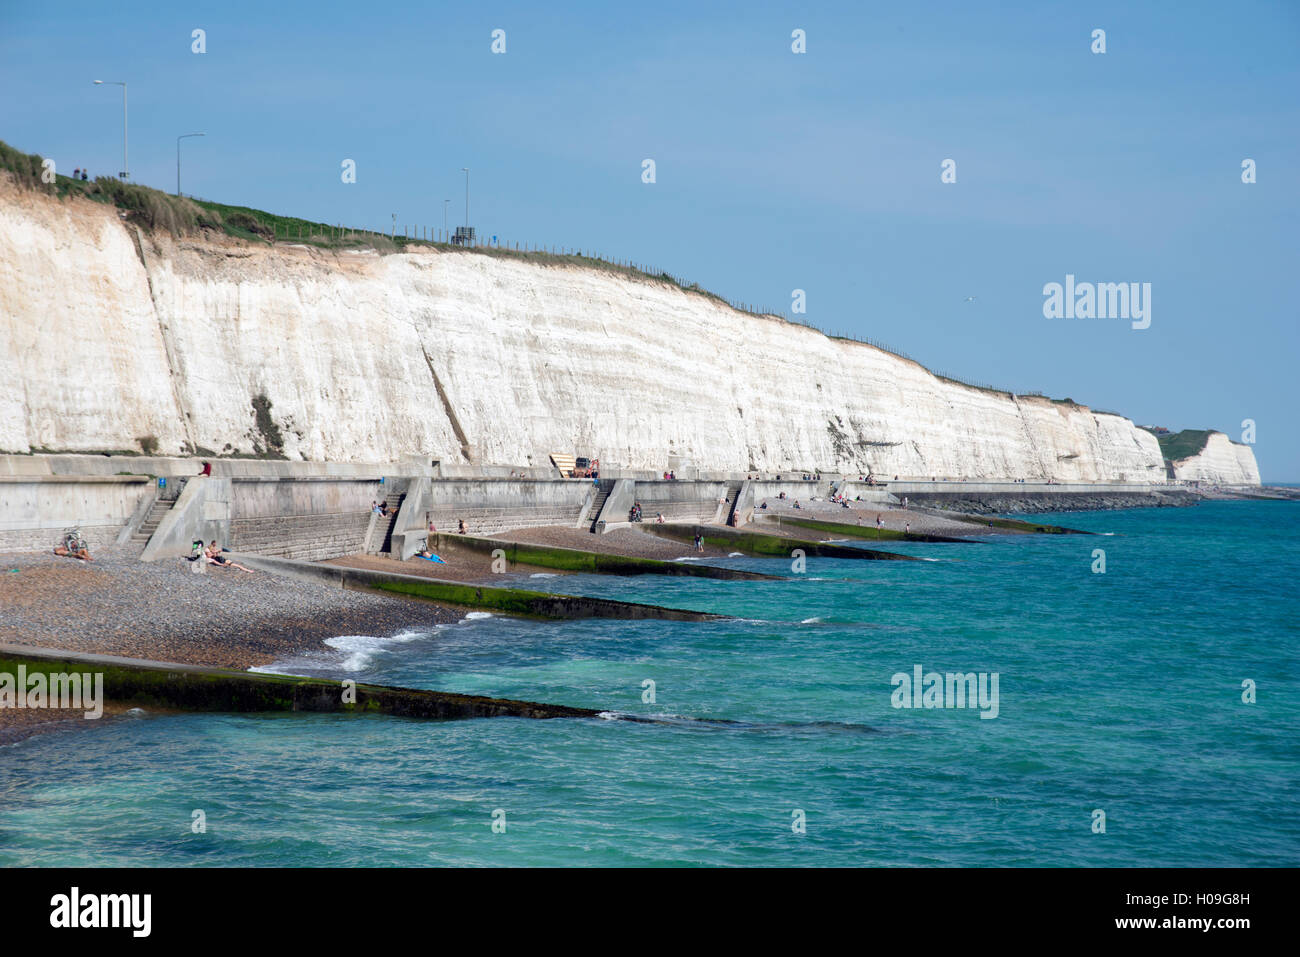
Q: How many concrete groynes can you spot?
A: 6